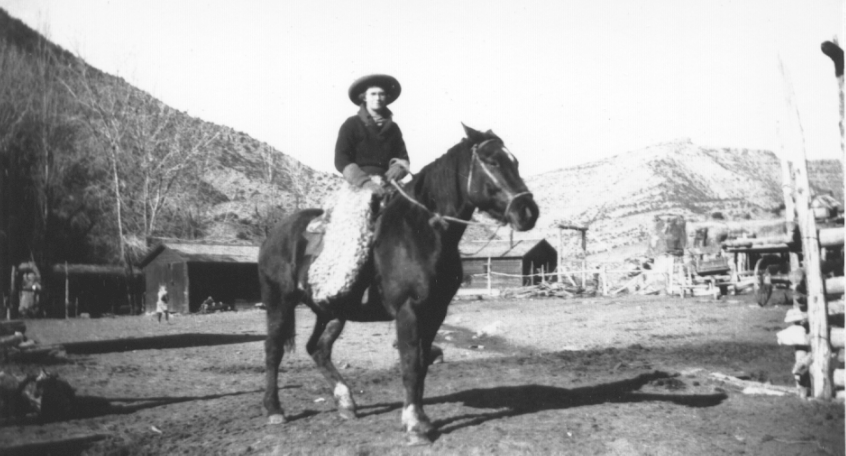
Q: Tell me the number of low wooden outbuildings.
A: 2